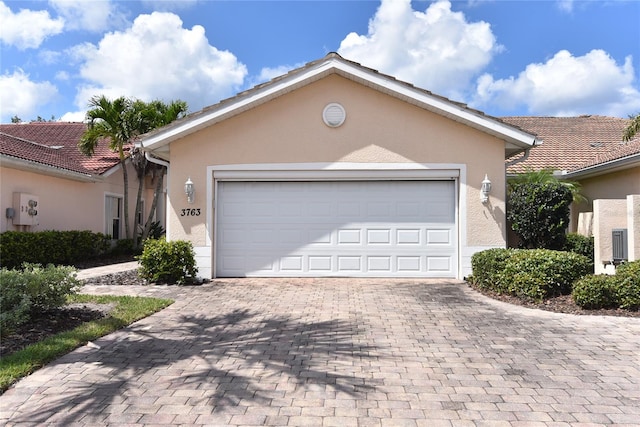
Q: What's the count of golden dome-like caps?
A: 0